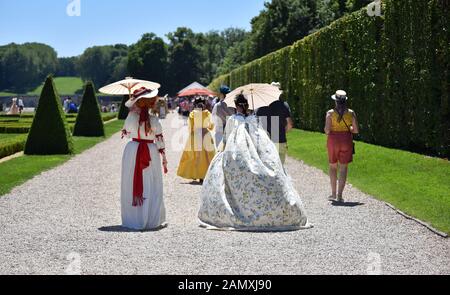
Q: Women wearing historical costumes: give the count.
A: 3